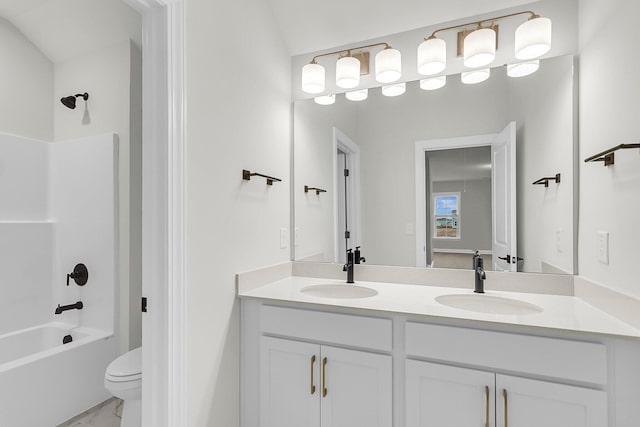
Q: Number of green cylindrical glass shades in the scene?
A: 0